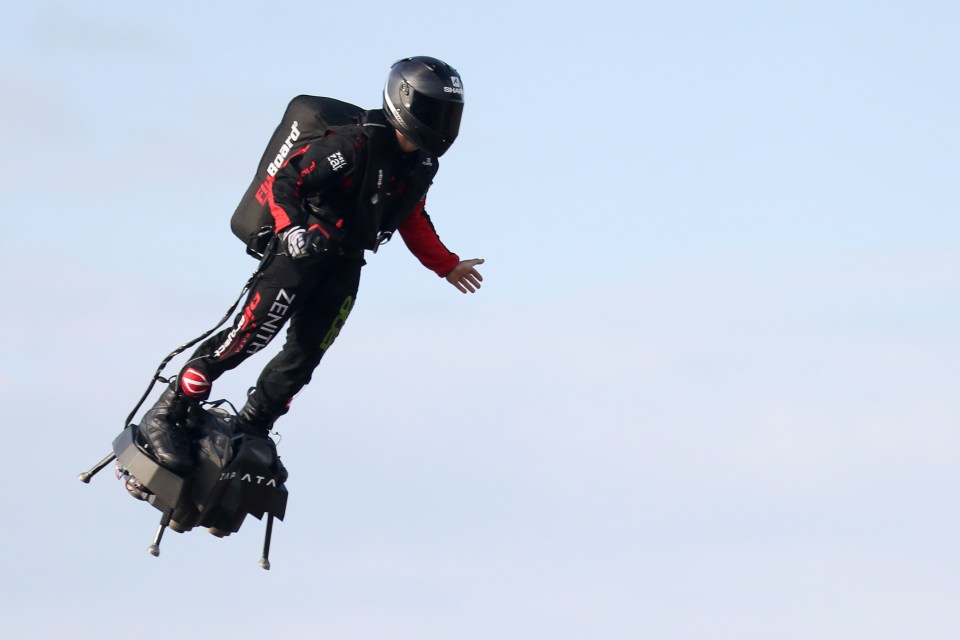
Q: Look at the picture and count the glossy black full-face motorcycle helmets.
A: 1